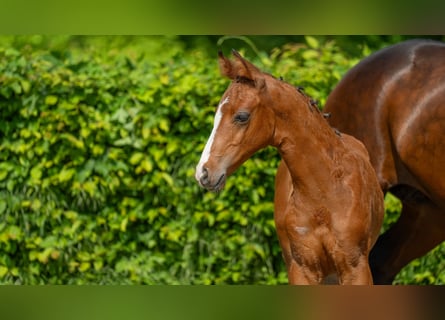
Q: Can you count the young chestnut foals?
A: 1